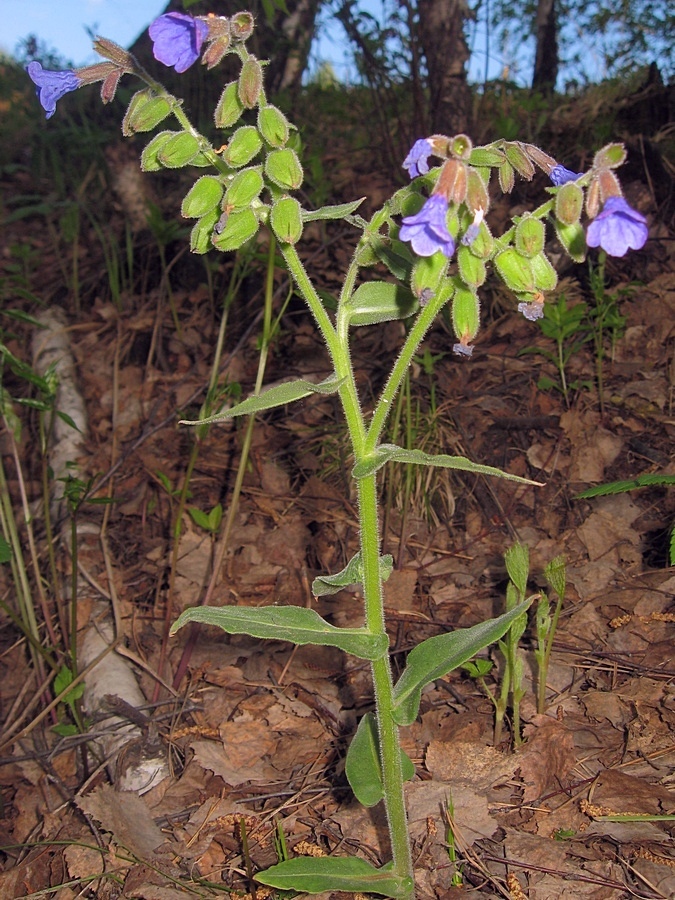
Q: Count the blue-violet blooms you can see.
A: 6